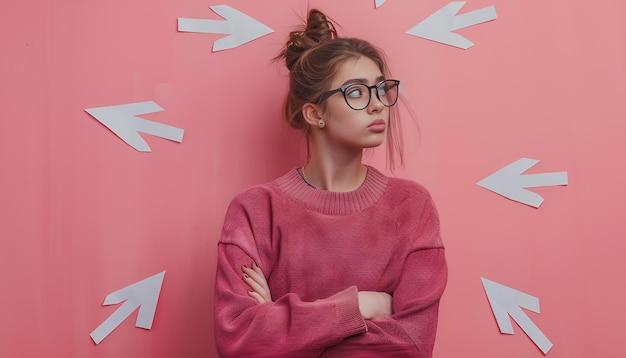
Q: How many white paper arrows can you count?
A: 6